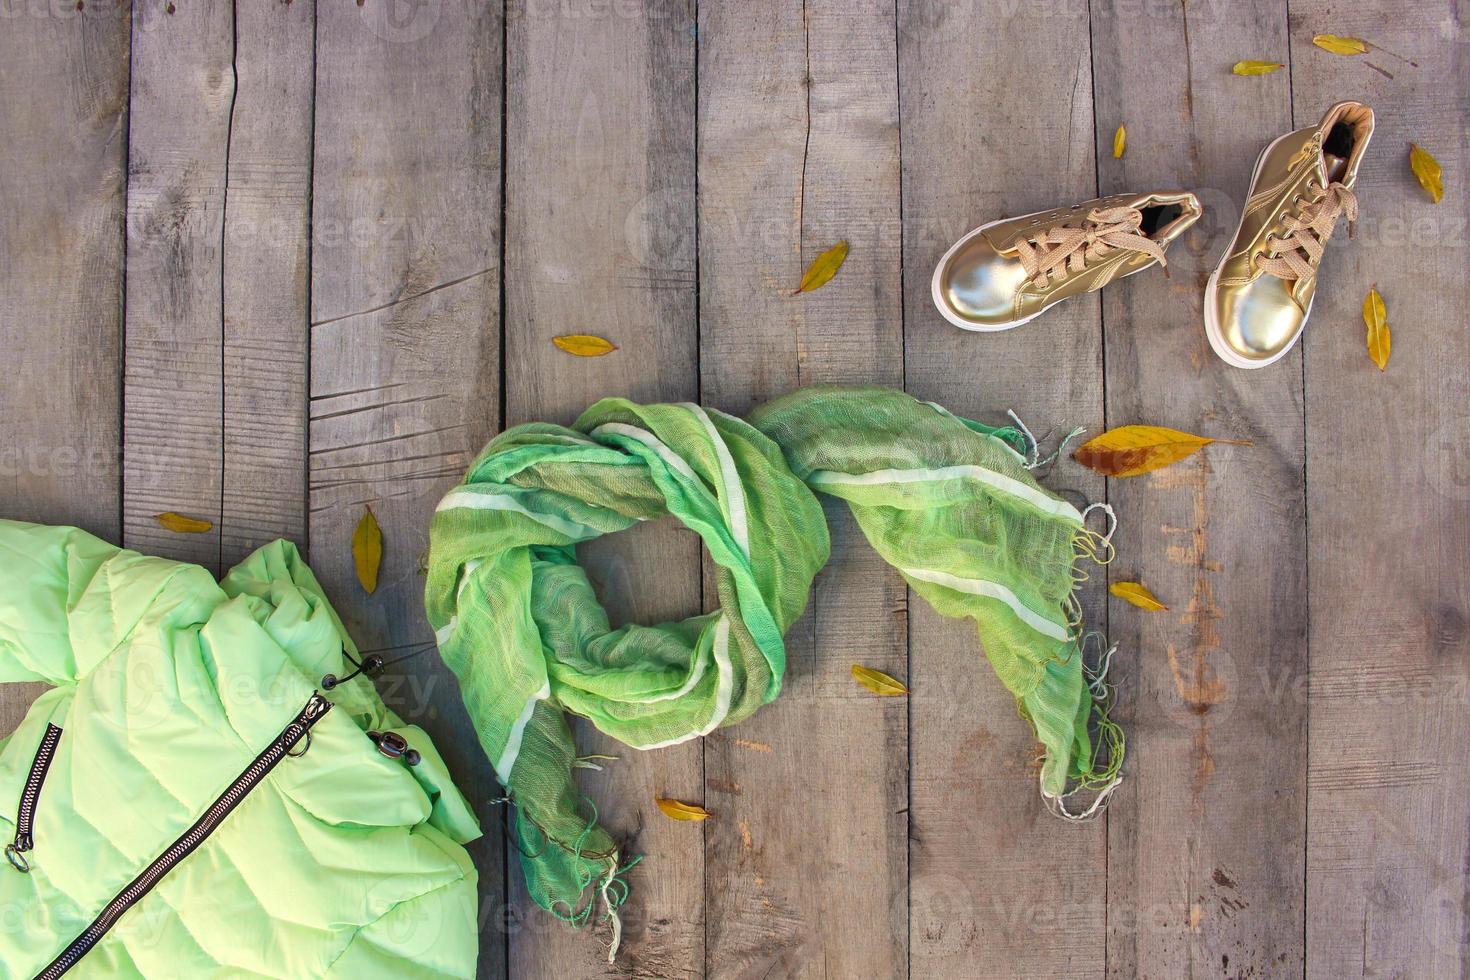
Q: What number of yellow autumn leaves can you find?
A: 13